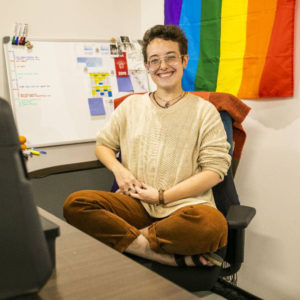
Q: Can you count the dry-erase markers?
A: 4